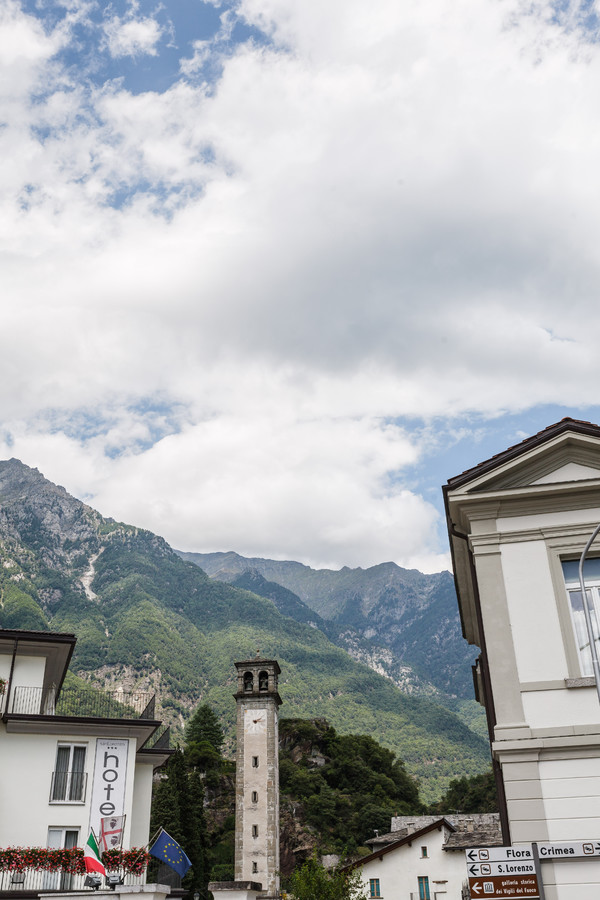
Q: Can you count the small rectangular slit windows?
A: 4